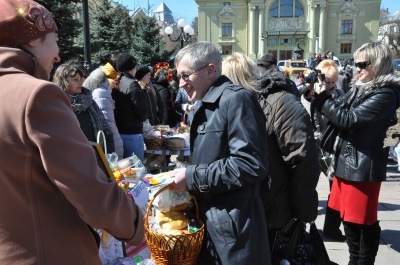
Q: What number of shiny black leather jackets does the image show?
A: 1